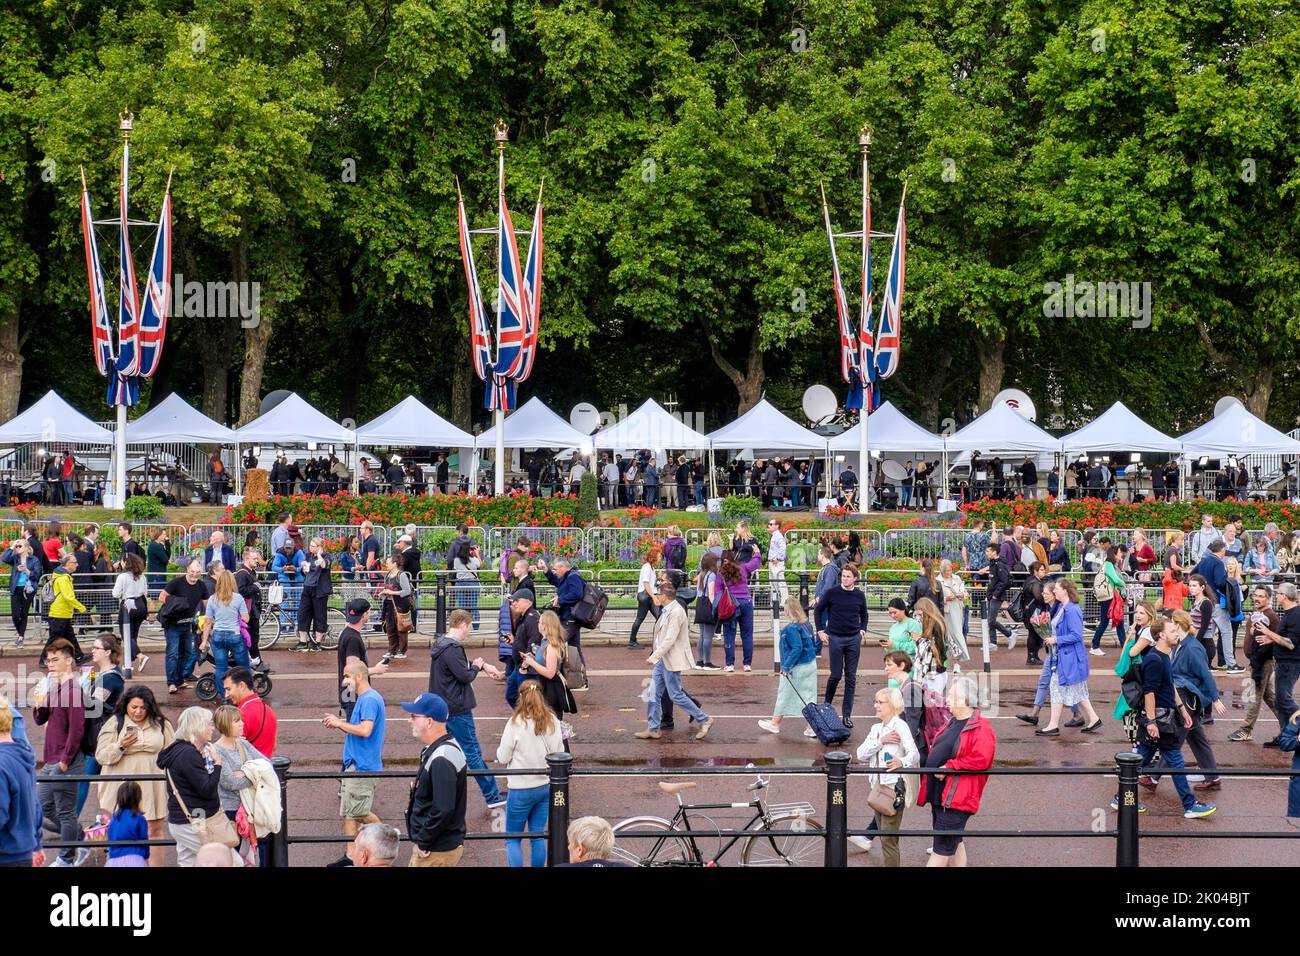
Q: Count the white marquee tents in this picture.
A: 11